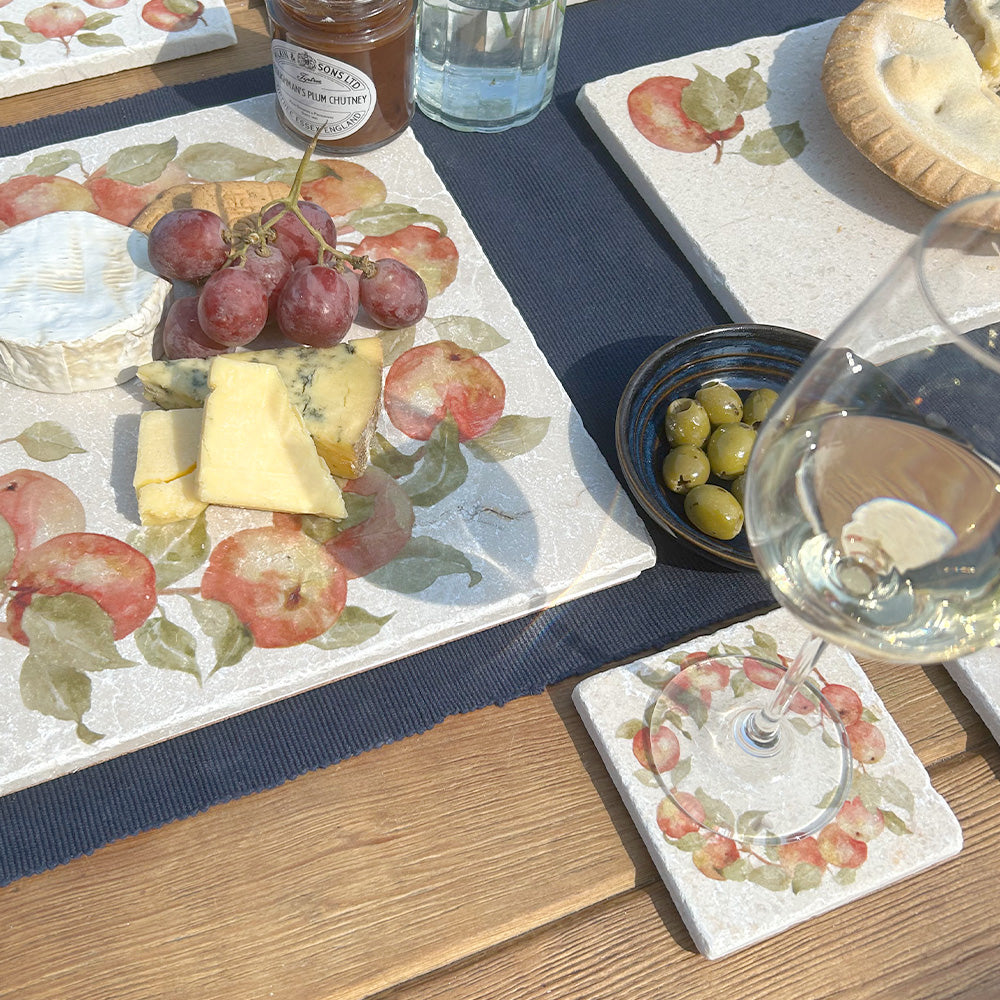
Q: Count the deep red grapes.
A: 8